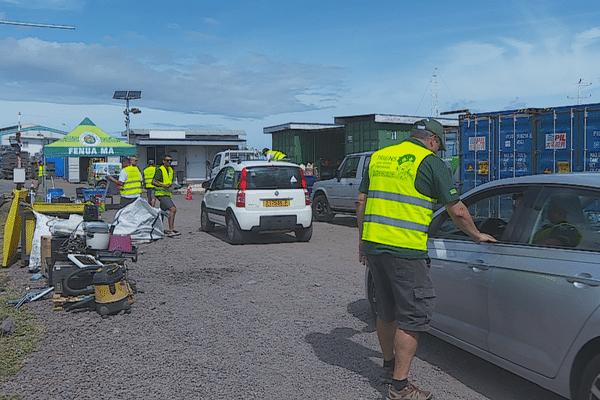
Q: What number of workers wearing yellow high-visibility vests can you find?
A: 6